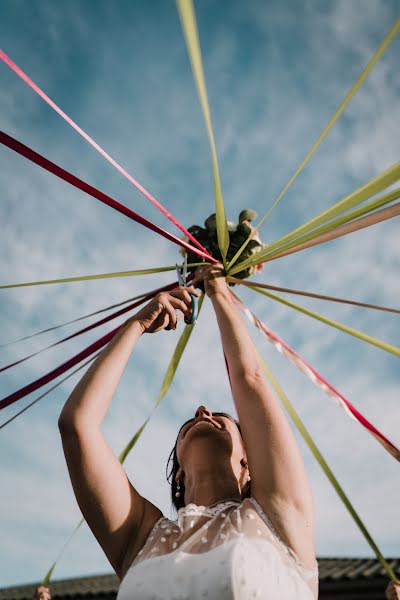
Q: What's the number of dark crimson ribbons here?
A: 3